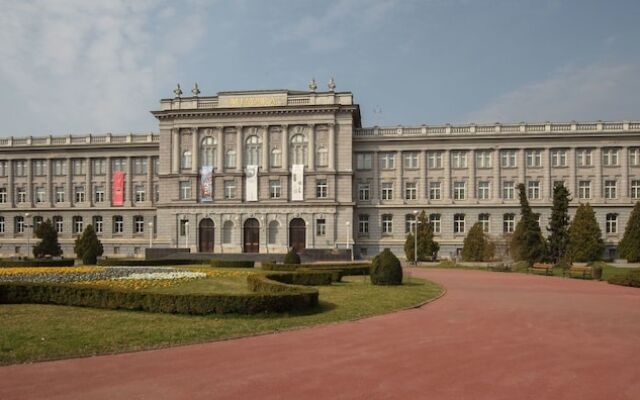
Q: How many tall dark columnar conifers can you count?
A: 2